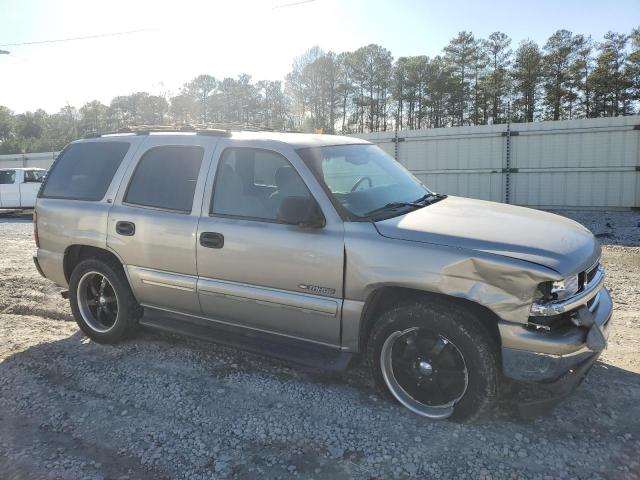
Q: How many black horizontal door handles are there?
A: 2